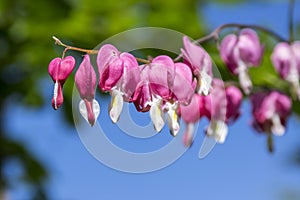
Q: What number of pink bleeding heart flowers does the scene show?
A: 11